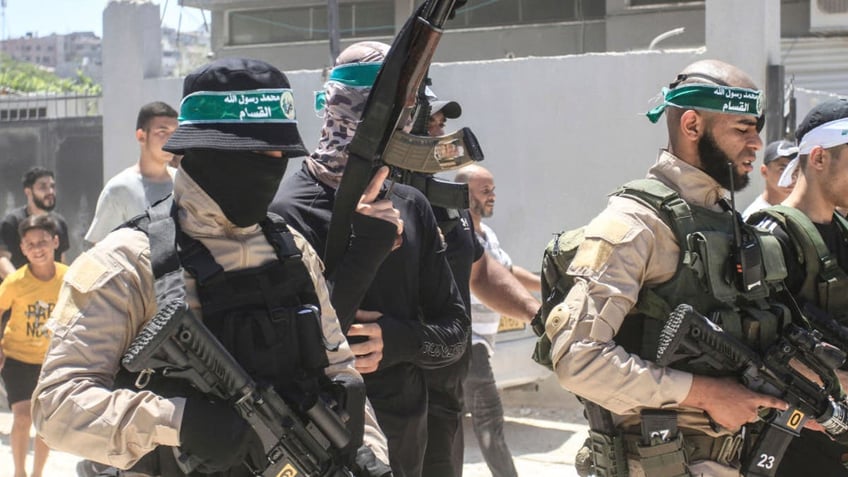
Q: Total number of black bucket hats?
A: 1